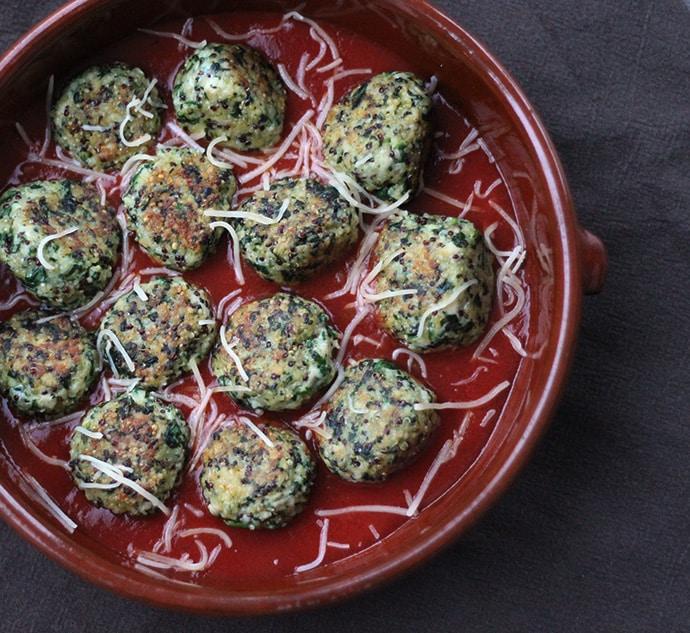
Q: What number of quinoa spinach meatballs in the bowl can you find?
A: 13